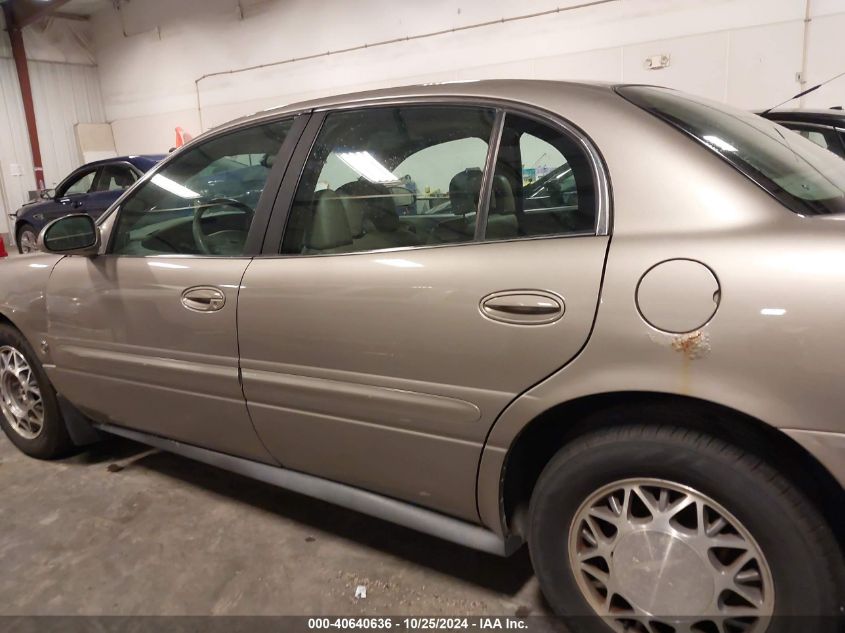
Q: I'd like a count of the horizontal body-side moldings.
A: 2